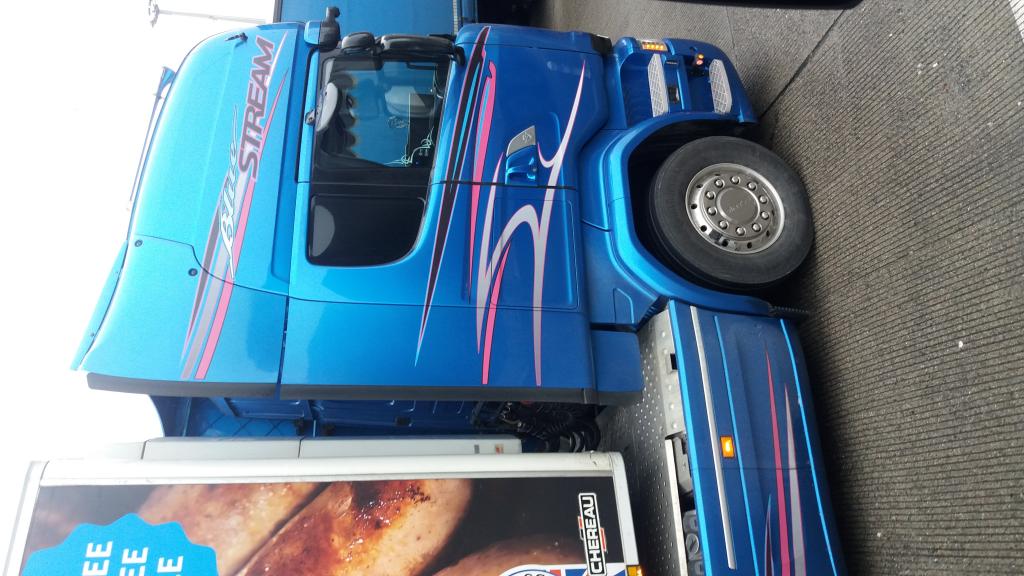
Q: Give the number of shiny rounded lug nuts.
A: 10